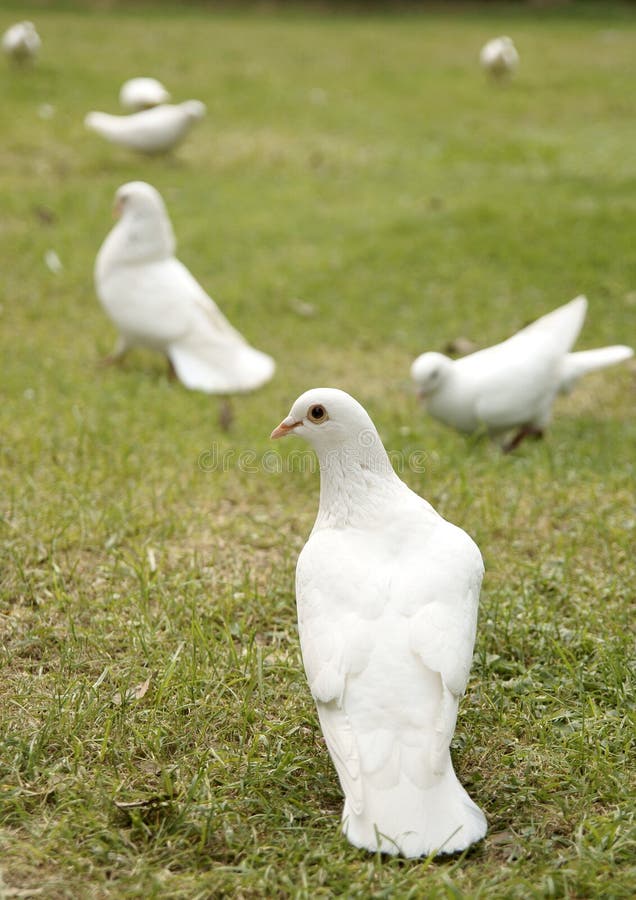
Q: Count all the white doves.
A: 7